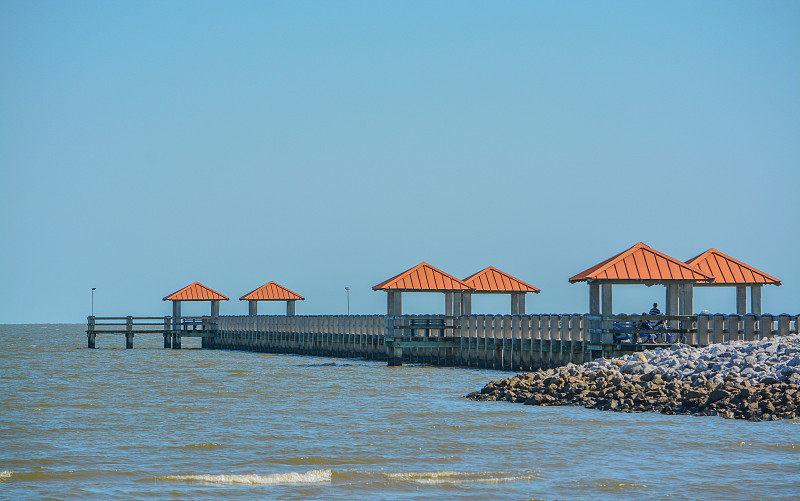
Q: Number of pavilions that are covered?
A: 6